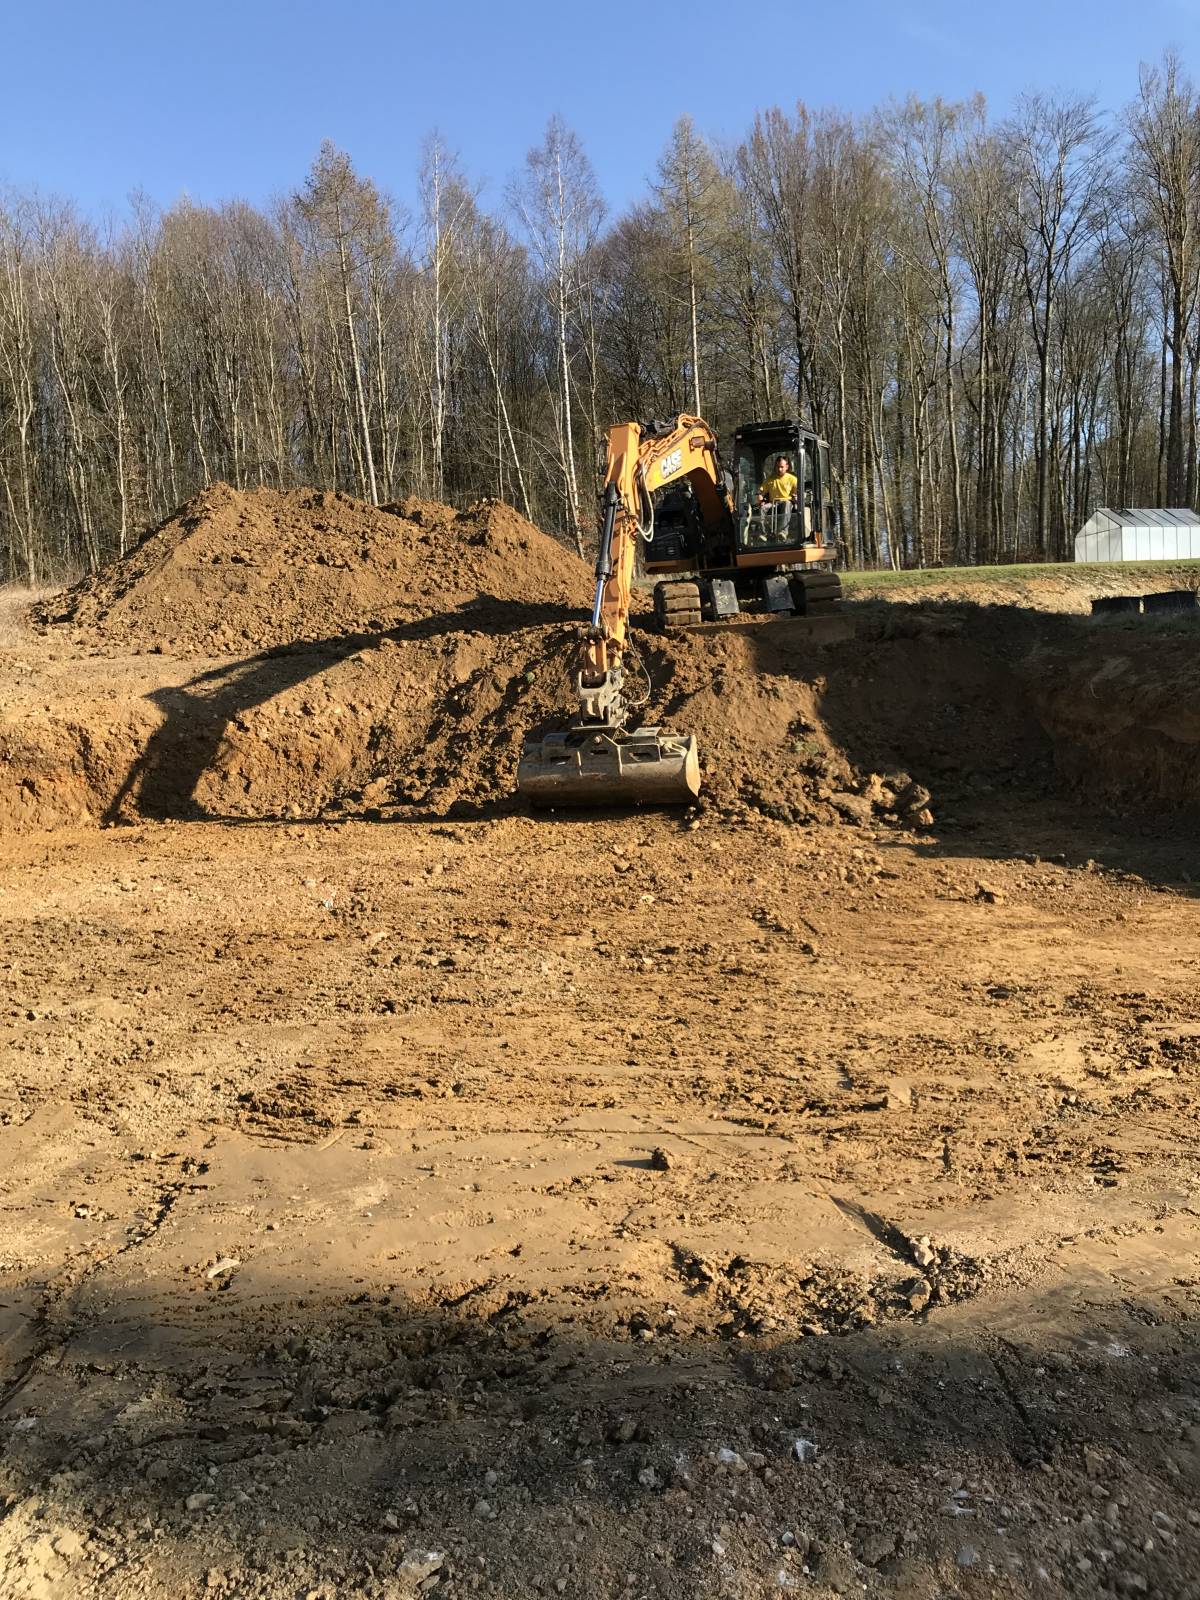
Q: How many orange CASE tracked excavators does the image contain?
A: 1